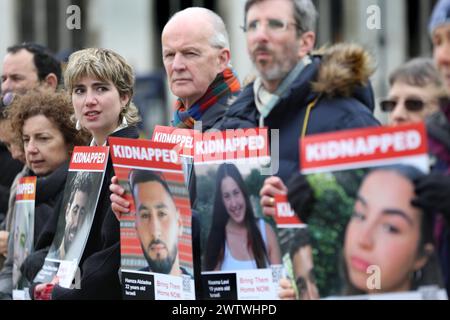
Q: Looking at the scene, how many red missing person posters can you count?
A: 7